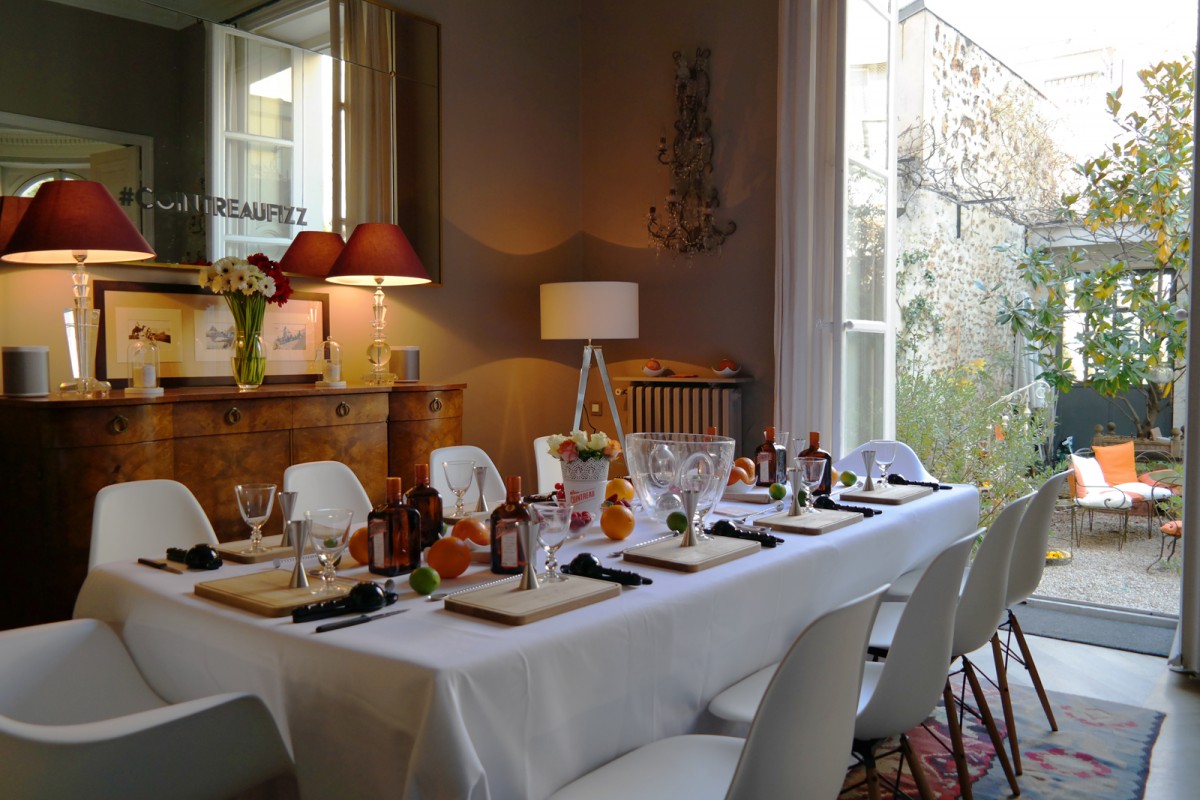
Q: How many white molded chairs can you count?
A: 10